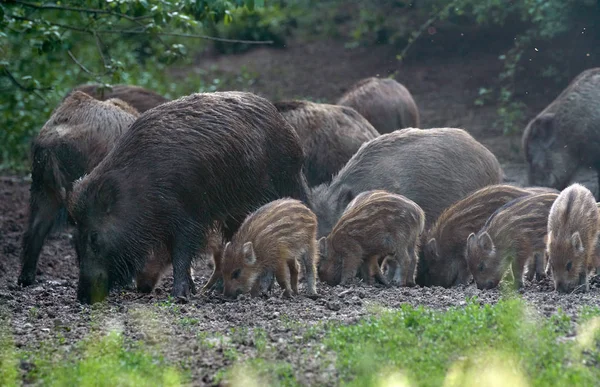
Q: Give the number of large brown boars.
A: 7